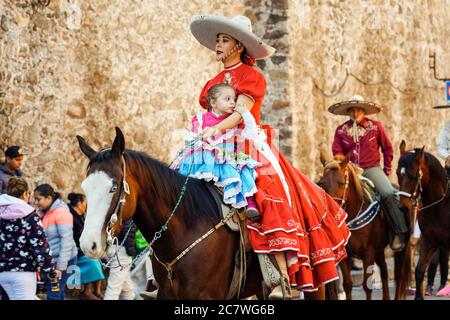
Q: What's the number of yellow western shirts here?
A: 0